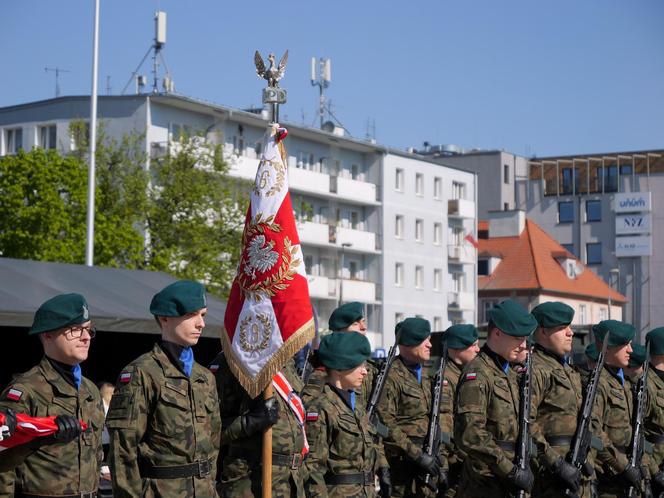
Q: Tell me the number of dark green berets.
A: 12